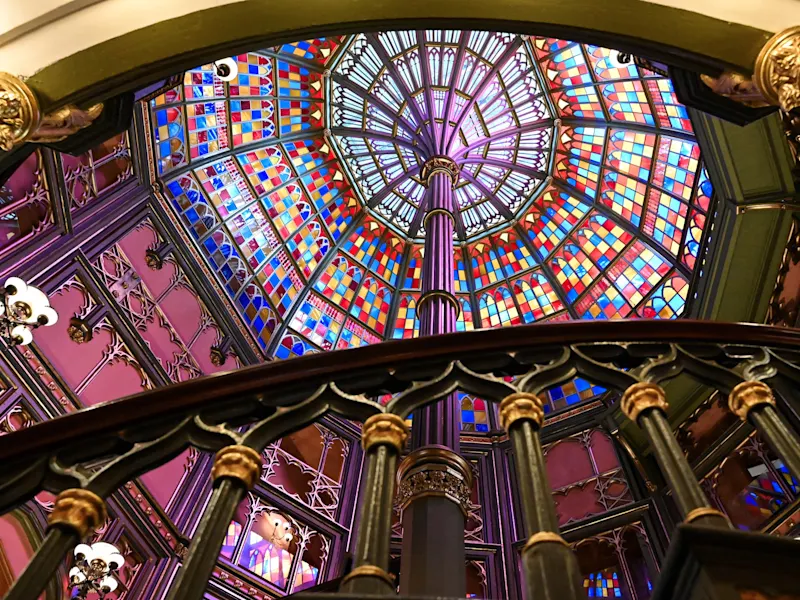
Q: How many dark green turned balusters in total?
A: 6